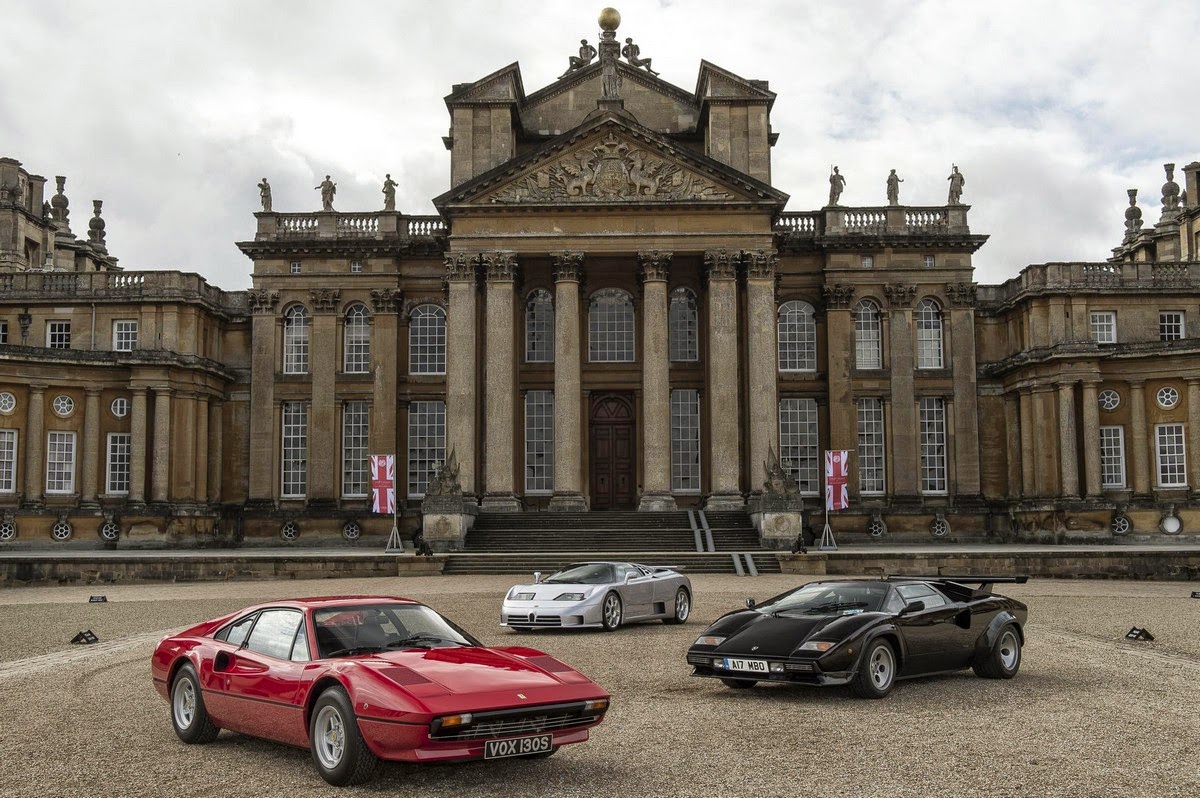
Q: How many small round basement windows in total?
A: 9